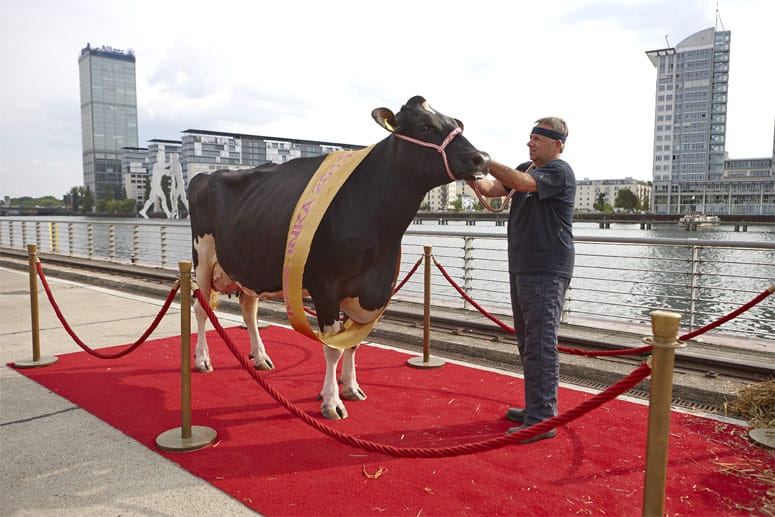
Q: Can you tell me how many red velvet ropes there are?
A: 4